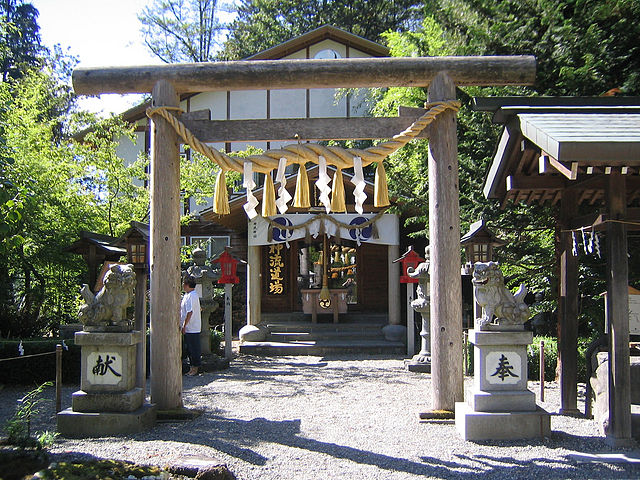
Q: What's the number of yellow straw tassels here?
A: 5